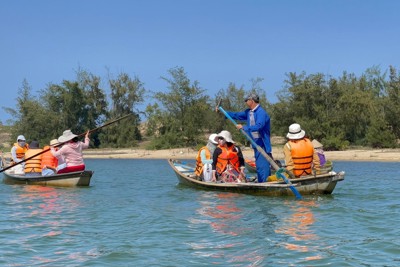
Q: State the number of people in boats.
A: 9